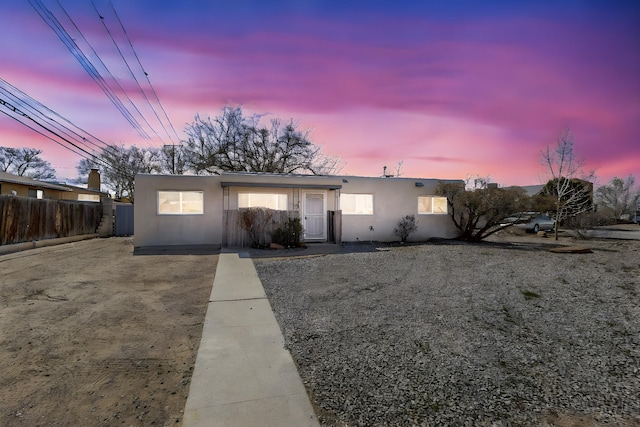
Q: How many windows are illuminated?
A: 4